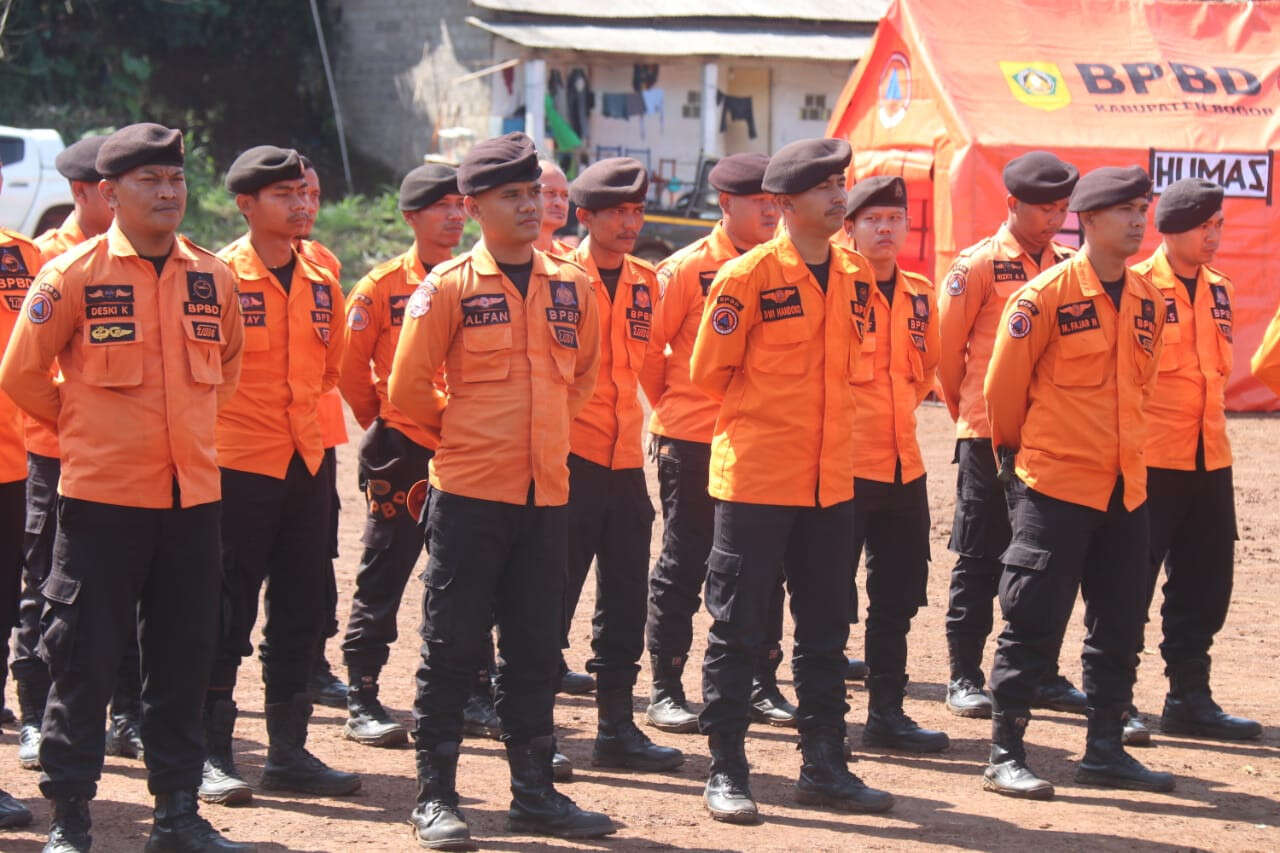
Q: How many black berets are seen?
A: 12